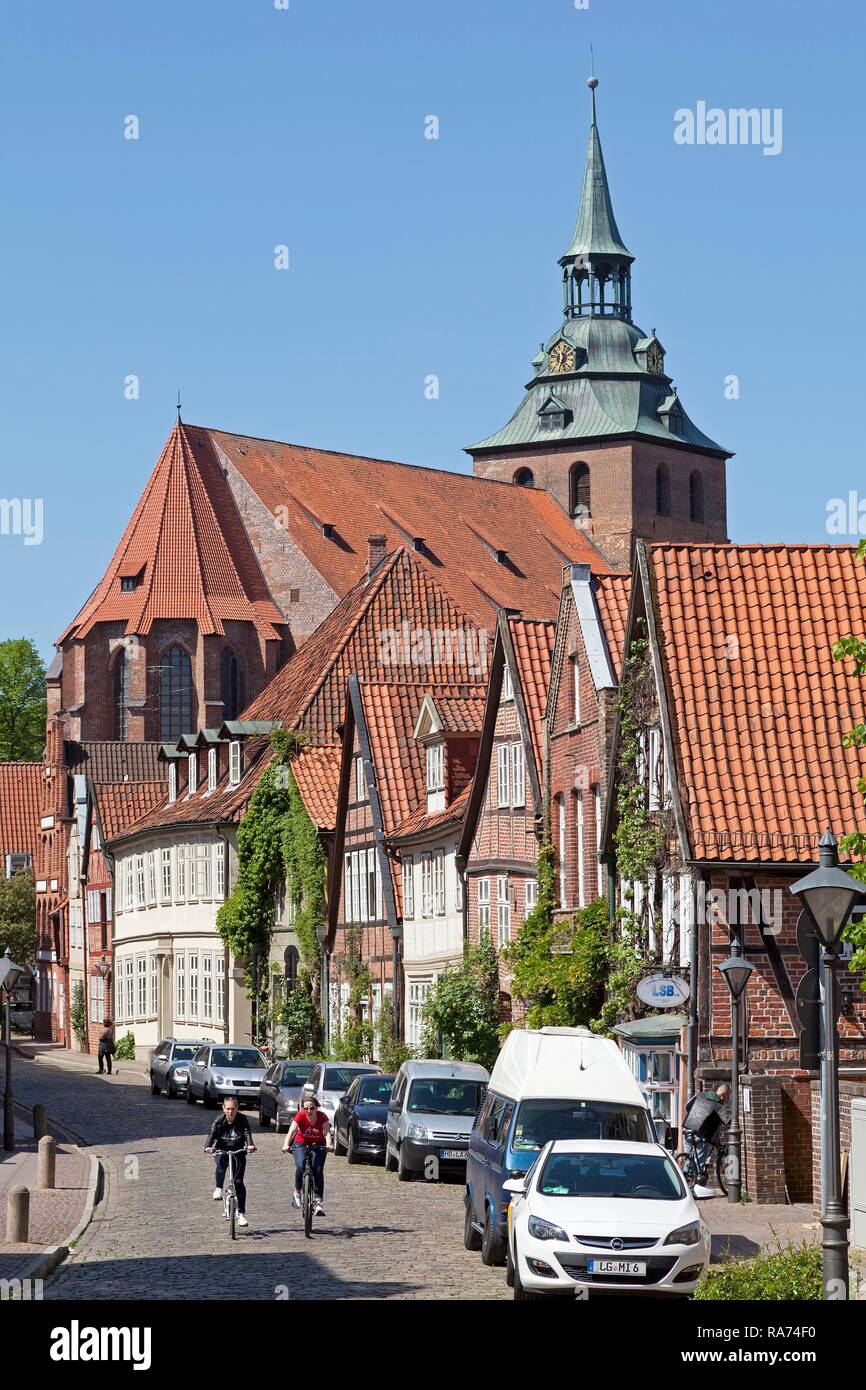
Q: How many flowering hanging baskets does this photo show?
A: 0